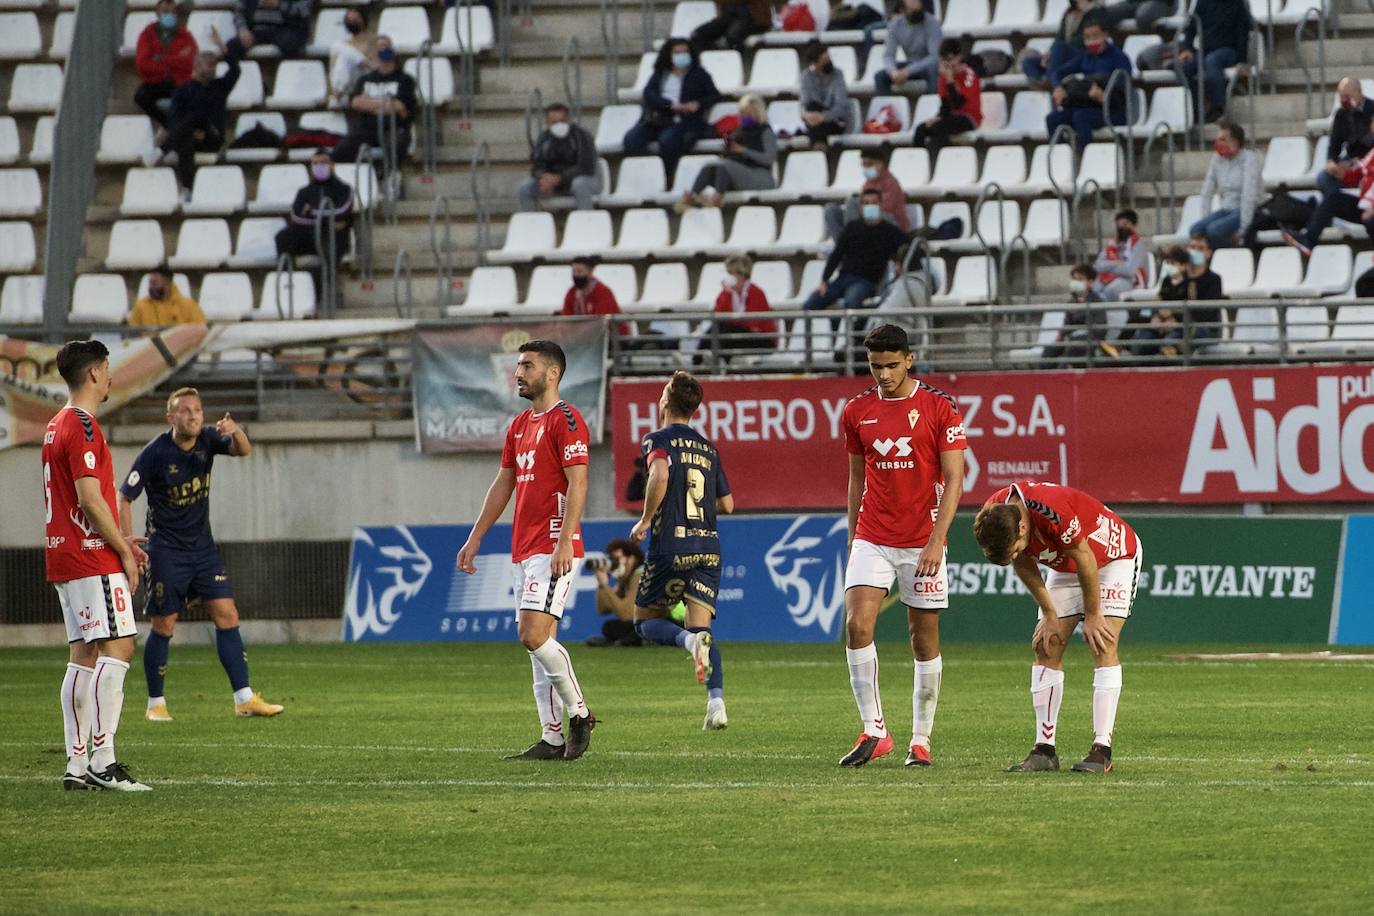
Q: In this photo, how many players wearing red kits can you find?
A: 4